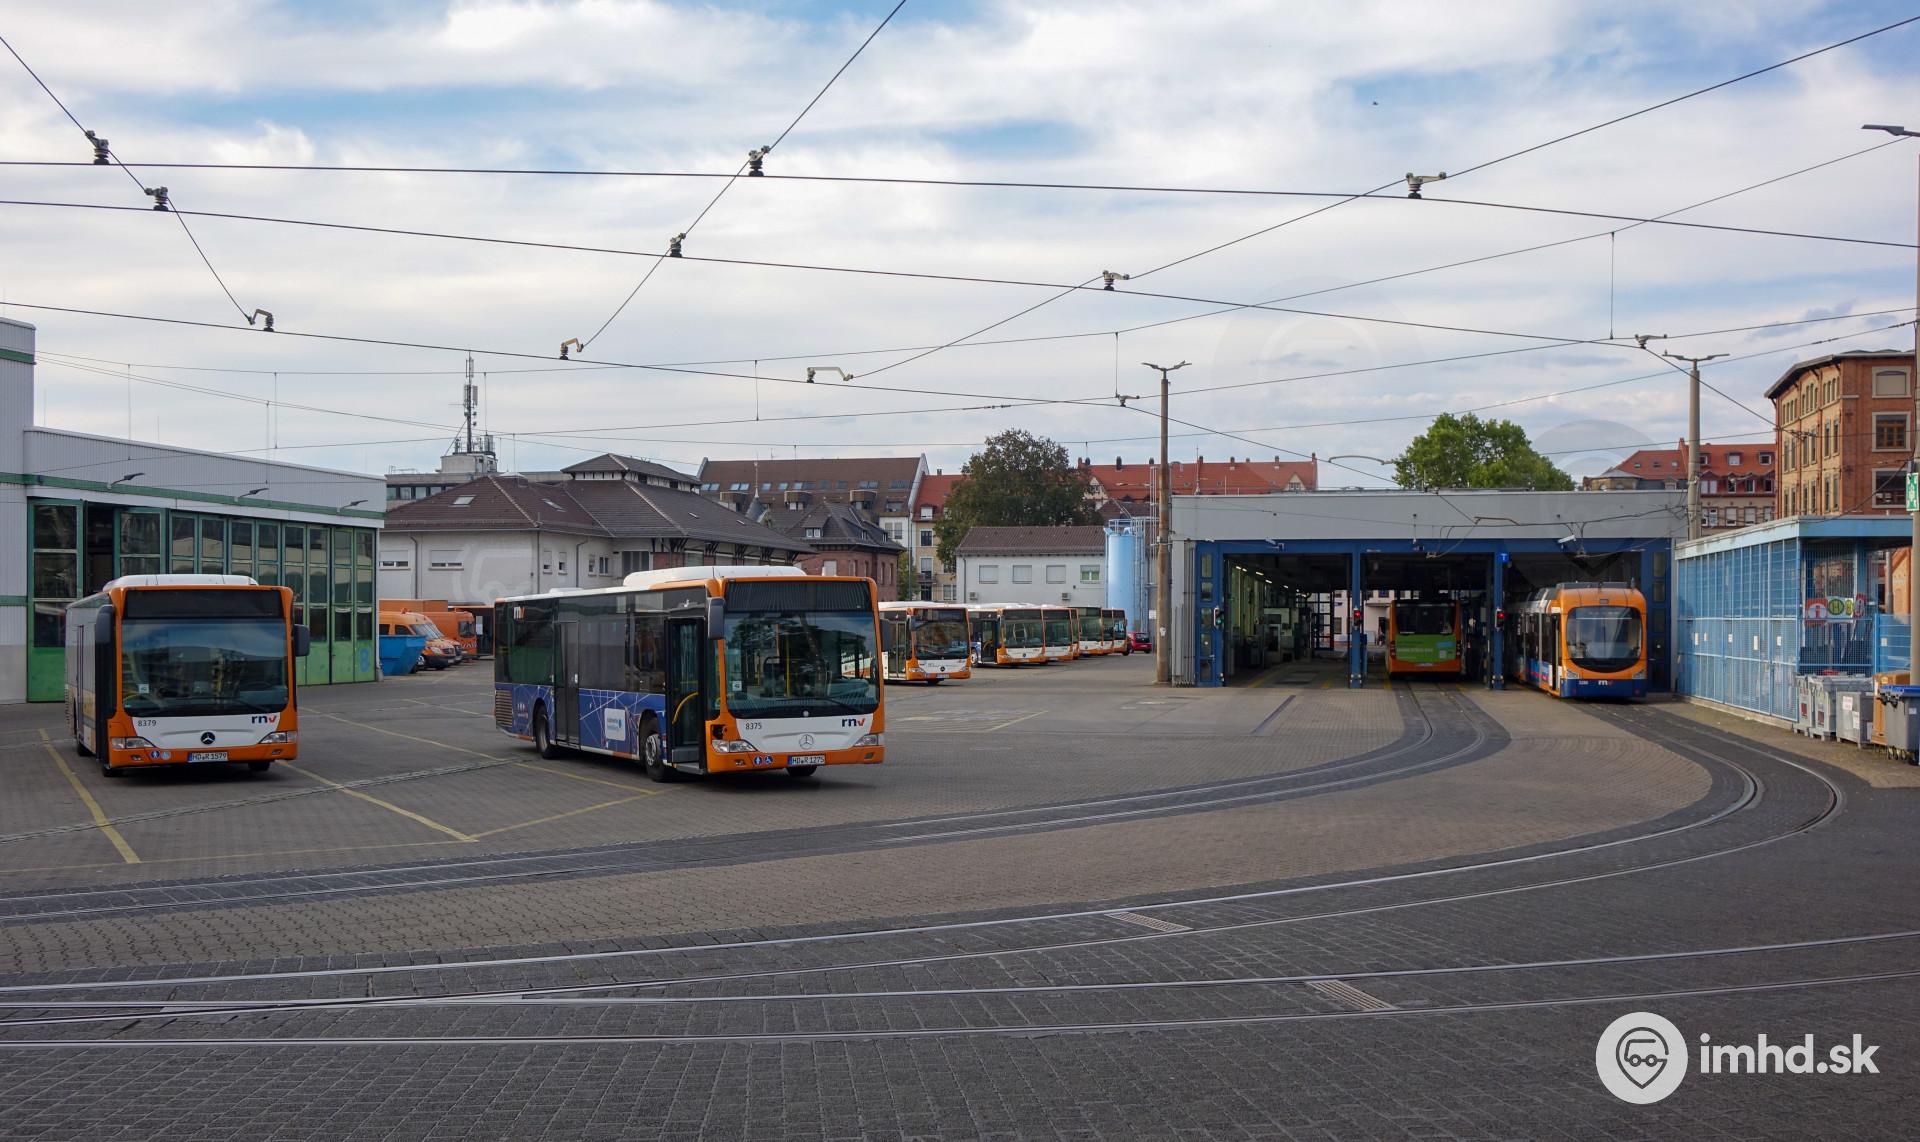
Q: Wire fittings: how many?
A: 11